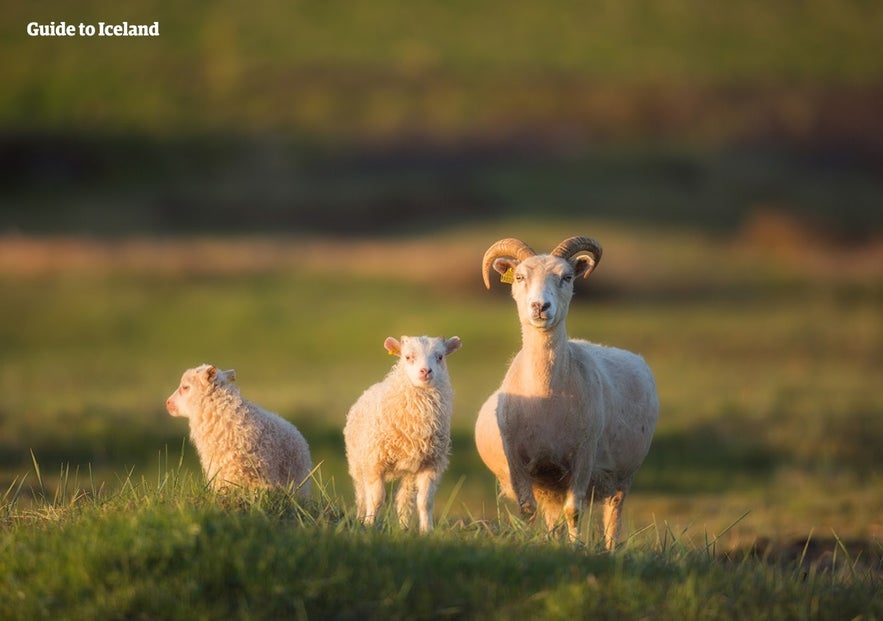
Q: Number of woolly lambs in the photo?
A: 2